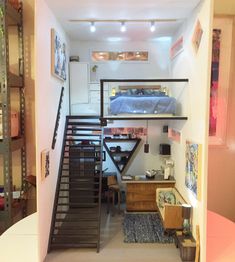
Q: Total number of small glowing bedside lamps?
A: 2